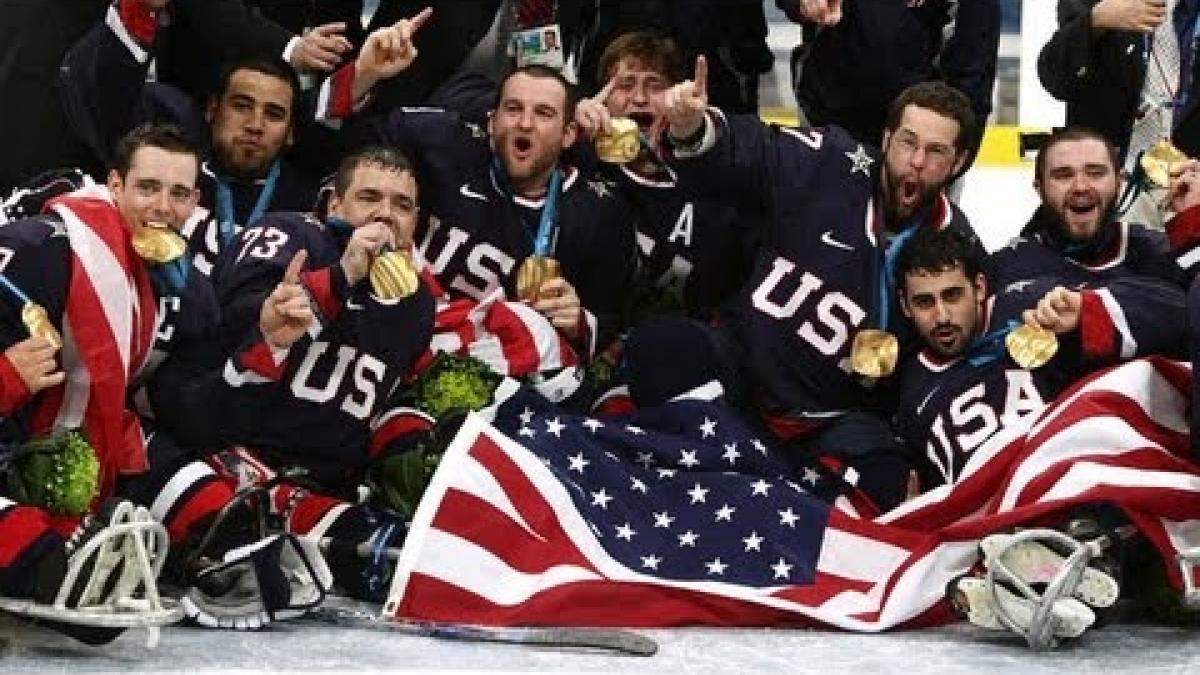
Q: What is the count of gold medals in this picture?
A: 8